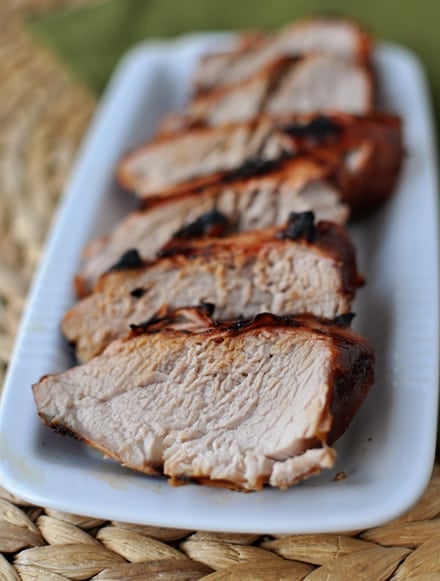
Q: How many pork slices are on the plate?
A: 6